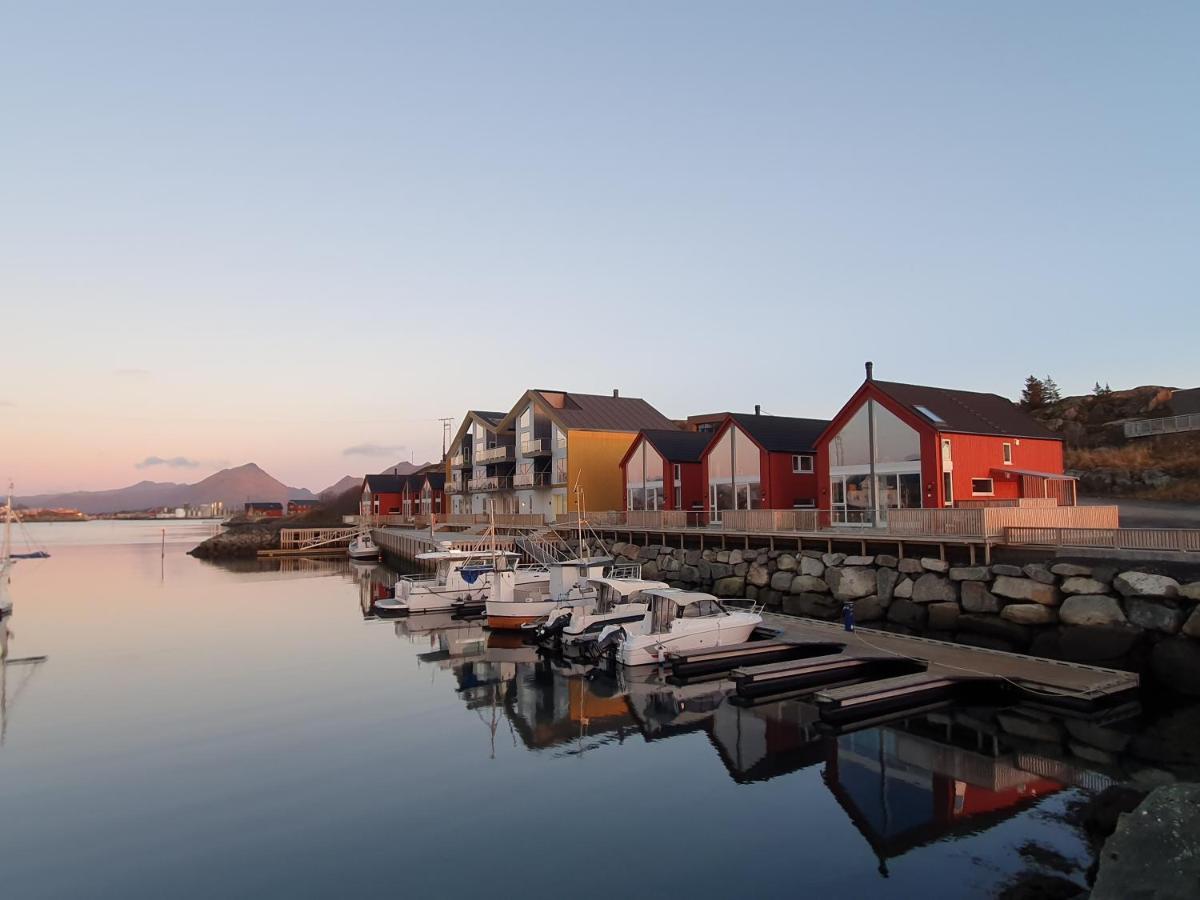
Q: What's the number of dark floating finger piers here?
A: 3